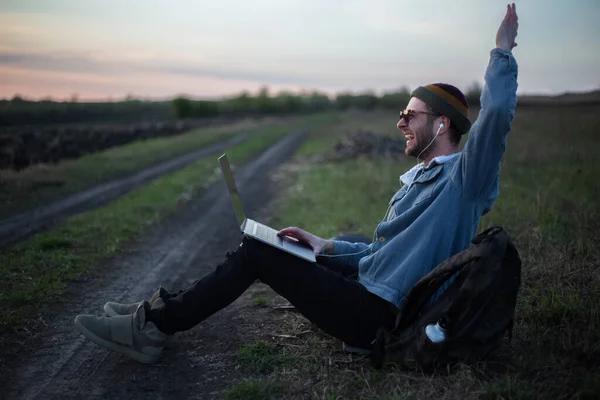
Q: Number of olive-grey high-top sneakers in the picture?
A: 2